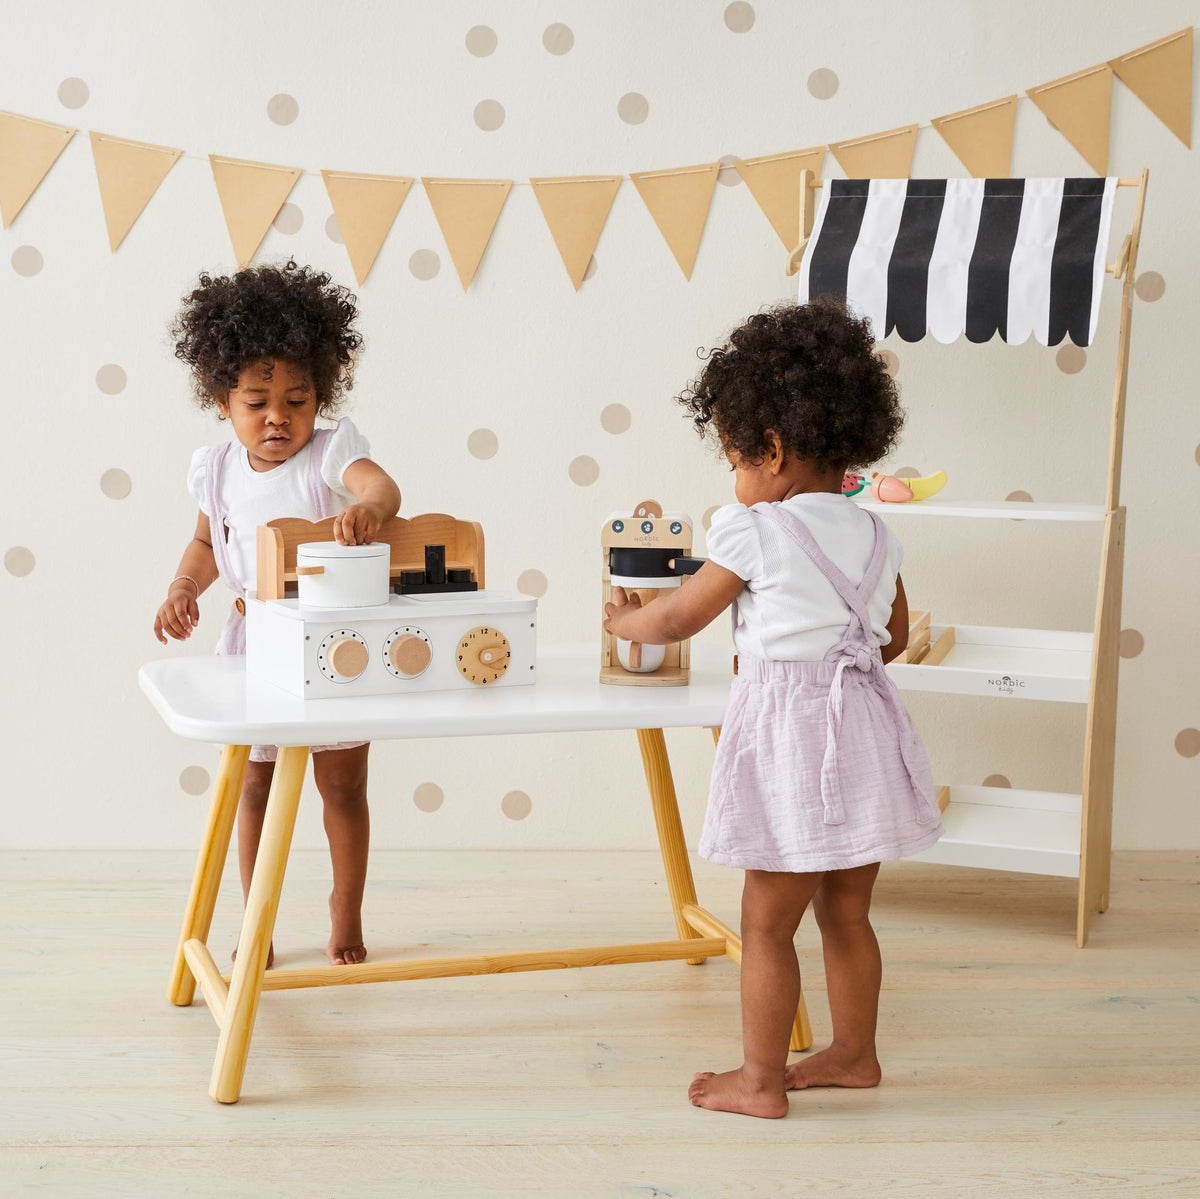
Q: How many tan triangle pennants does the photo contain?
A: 12